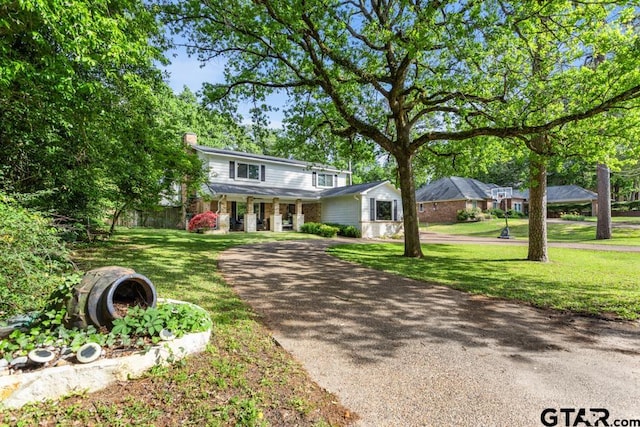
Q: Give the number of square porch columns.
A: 4